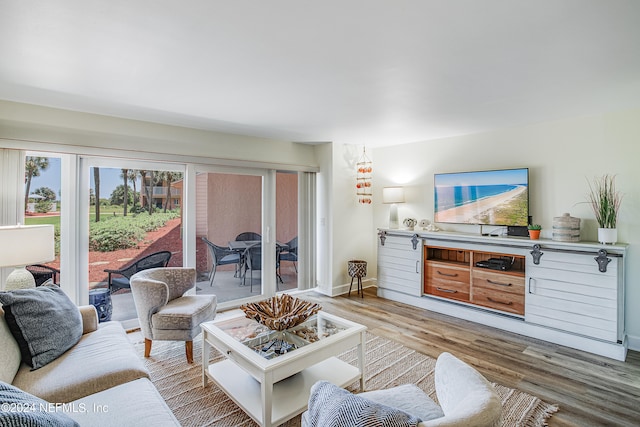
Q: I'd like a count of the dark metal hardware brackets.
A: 4